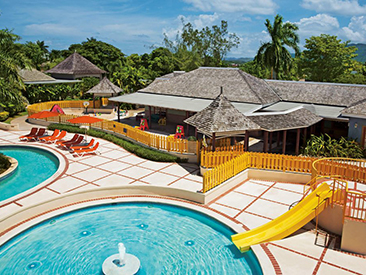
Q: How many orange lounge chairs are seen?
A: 8